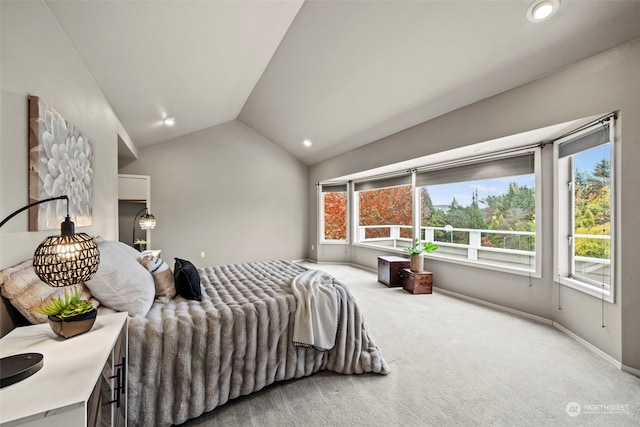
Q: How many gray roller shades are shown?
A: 4